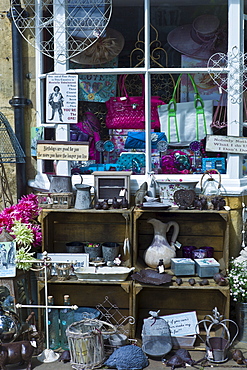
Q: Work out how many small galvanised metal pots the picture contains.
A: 3